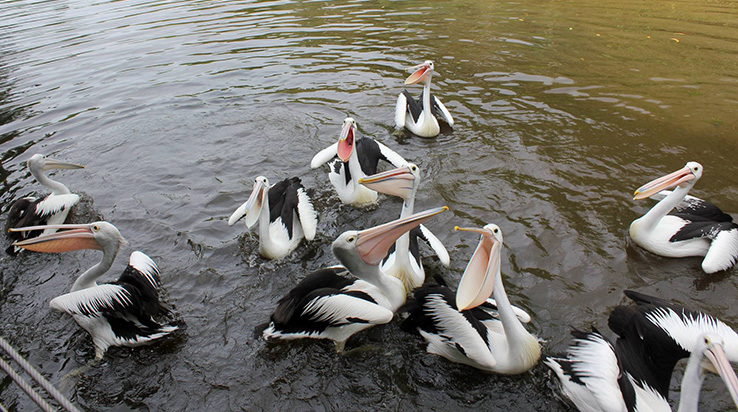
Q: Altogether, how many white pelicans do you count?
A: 10